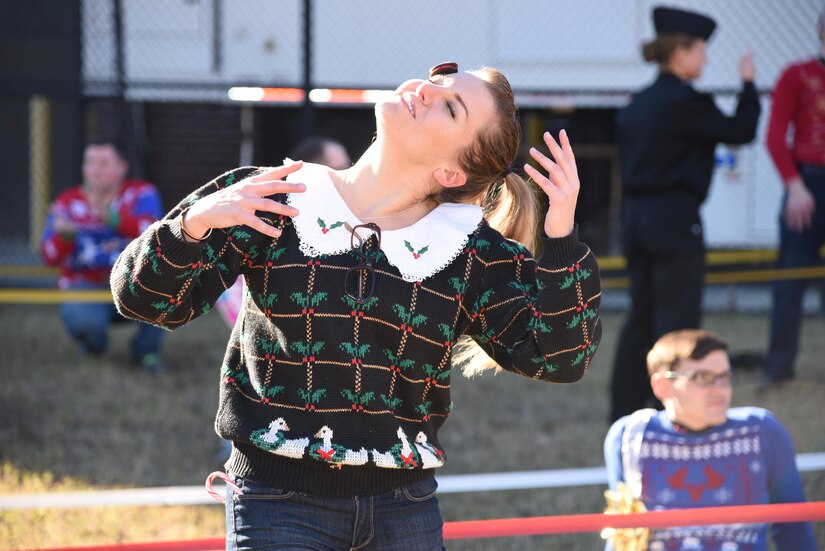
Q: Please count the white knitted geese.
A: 4